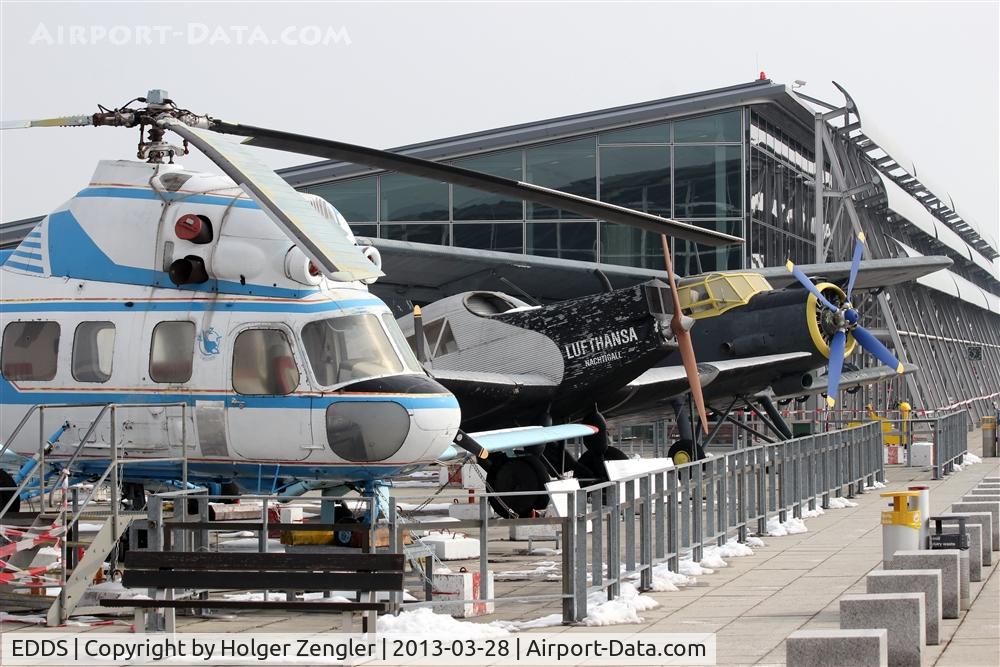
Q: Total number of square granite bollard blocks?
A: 11